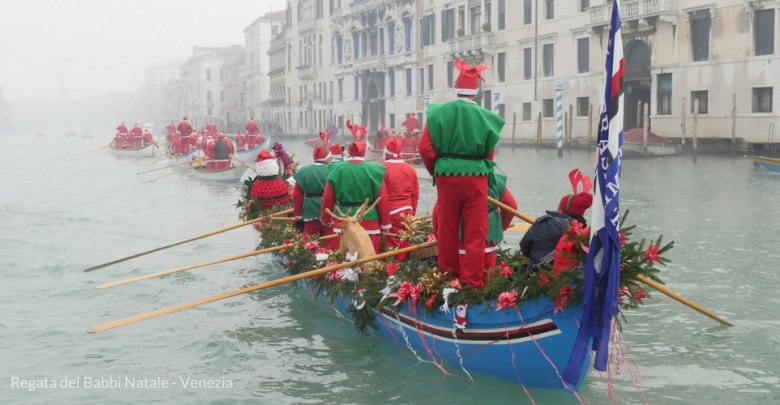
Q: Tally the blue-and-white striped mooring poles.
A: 3